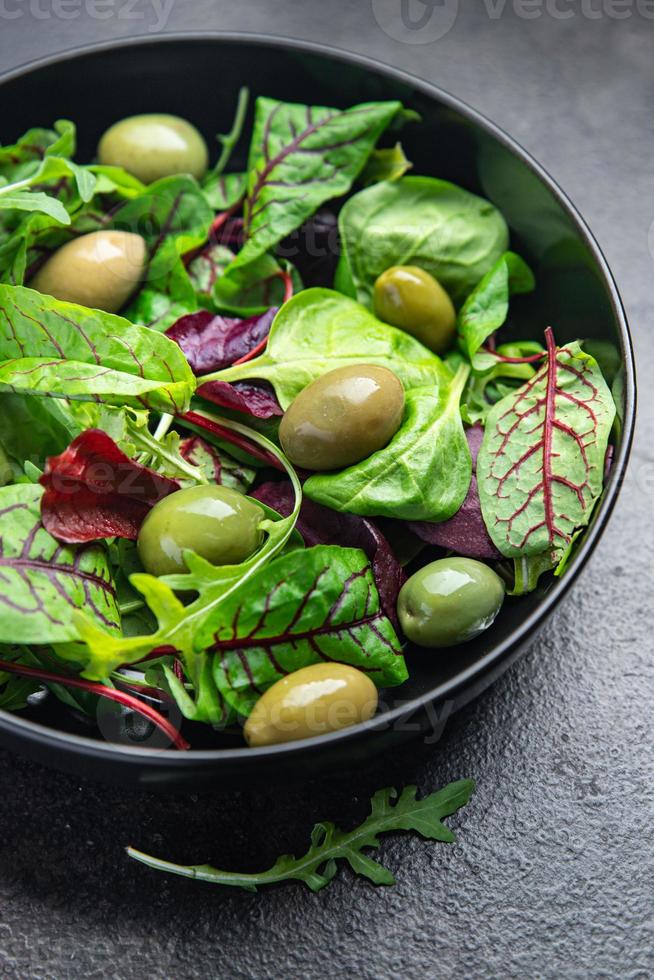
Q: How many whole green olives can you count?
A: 7